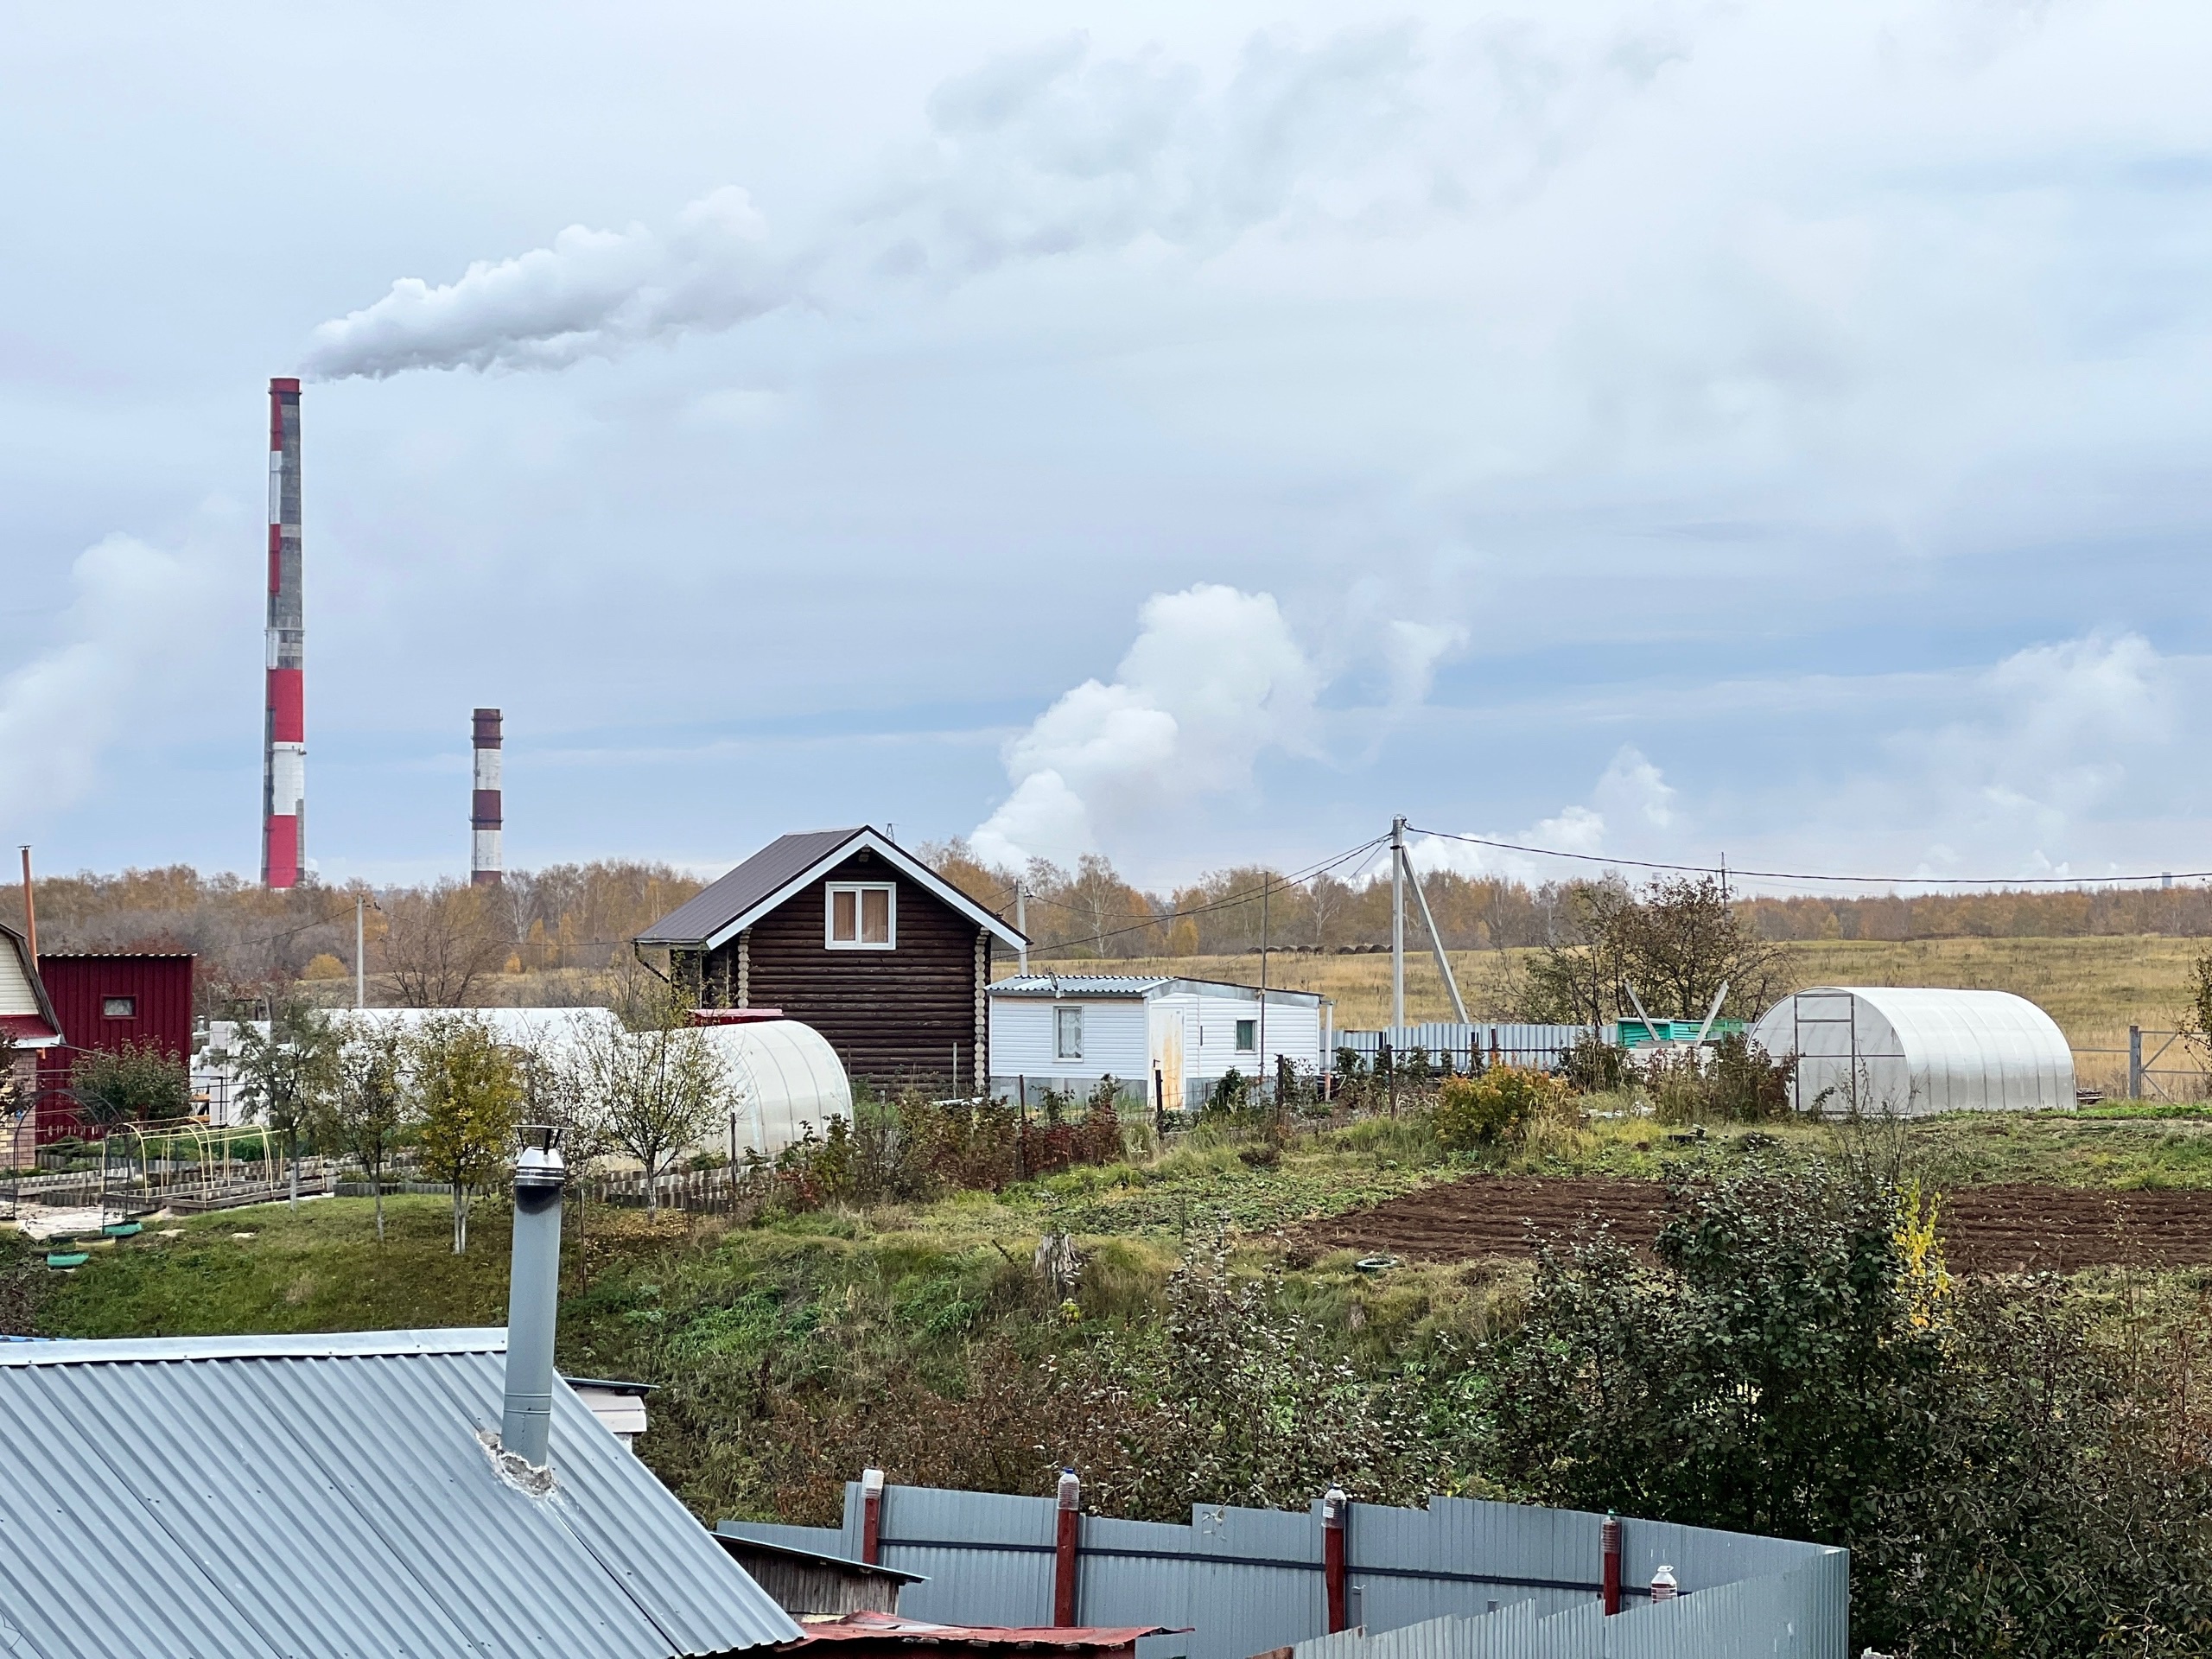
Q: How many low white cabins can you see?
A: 1